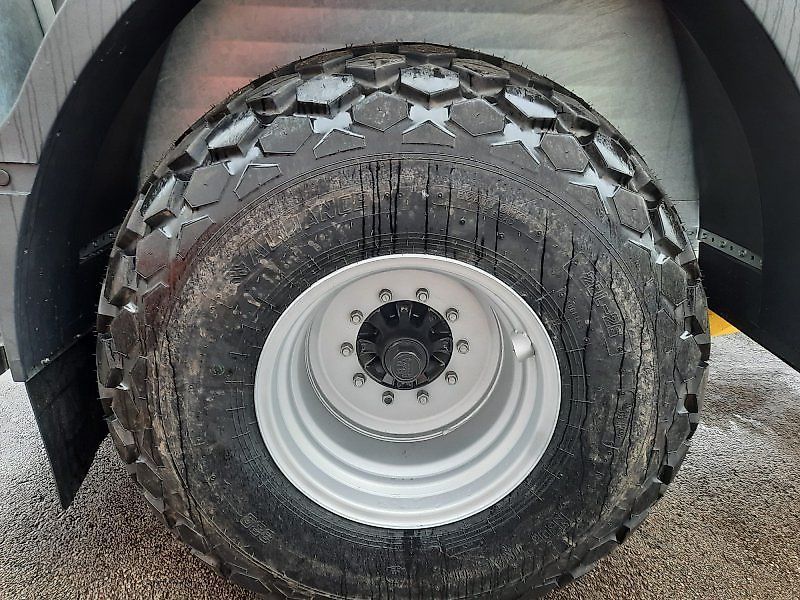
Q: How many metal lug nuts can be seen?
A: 10